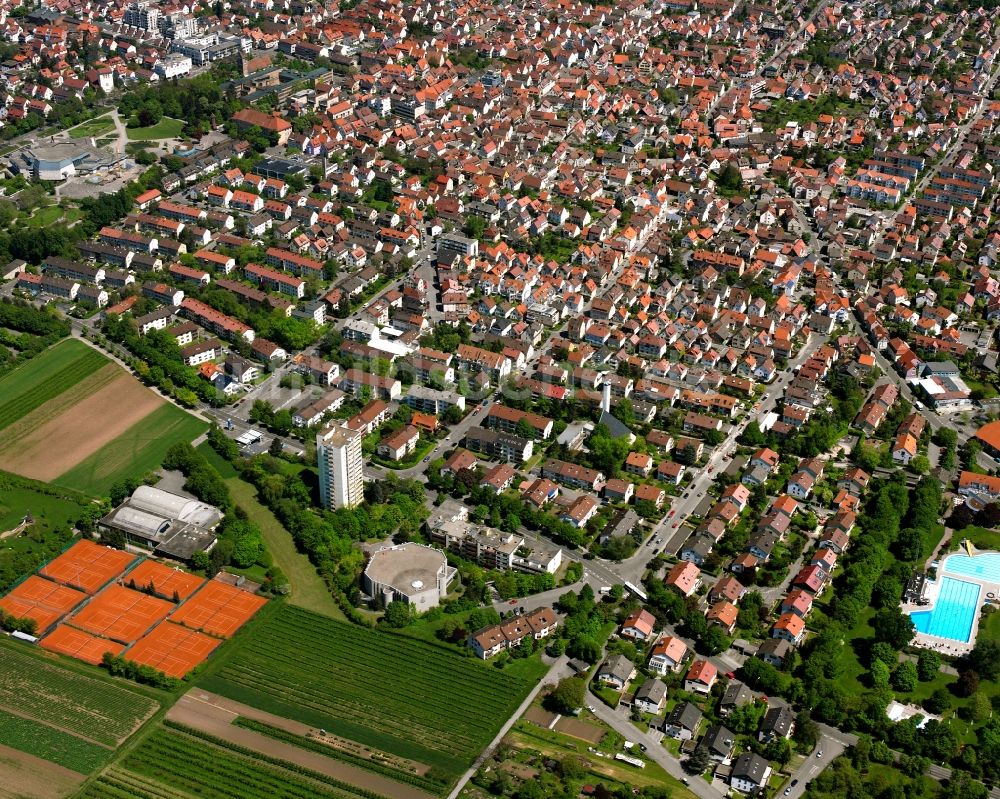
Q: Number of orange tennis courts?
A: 12